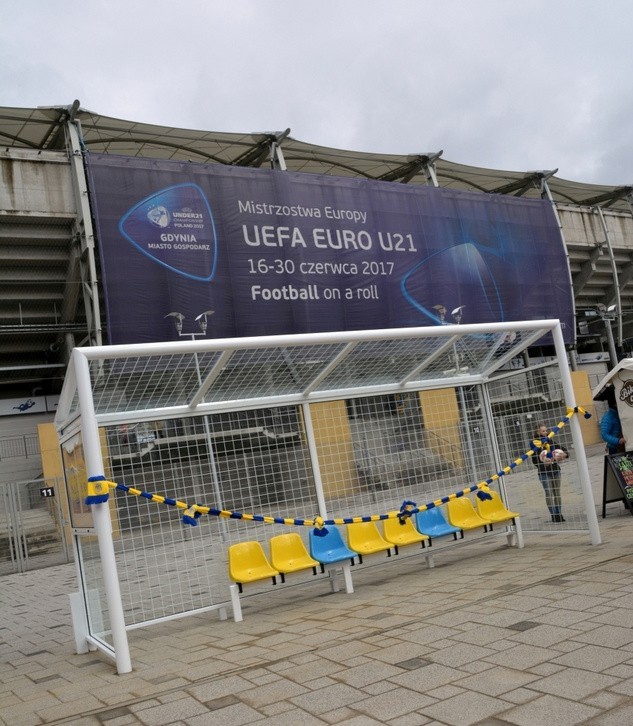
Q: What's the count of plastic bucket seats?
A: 8